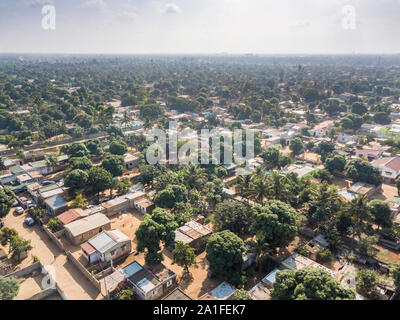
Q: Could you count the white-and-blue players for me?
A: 0